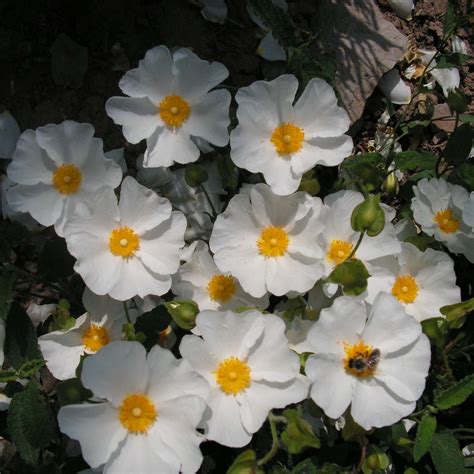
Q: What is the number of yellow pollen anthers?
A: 13